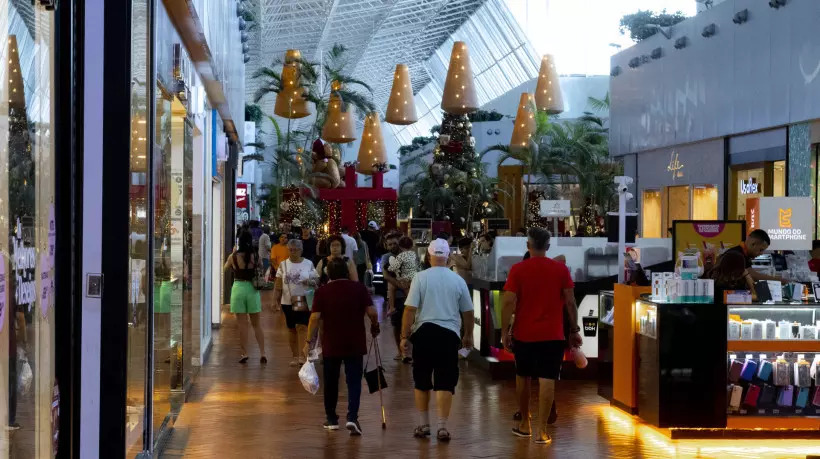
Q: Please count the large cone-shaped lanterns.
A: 7